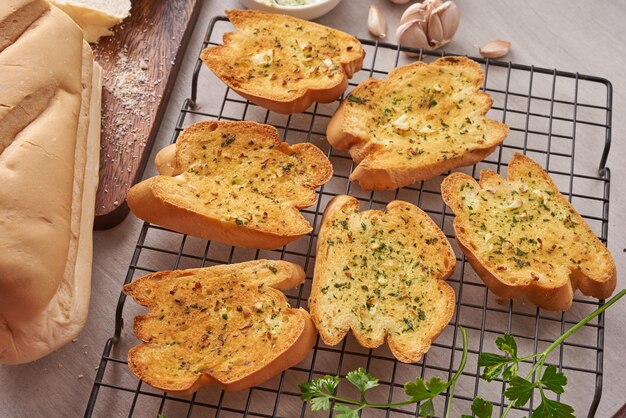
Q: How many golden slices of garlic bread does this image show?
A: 6